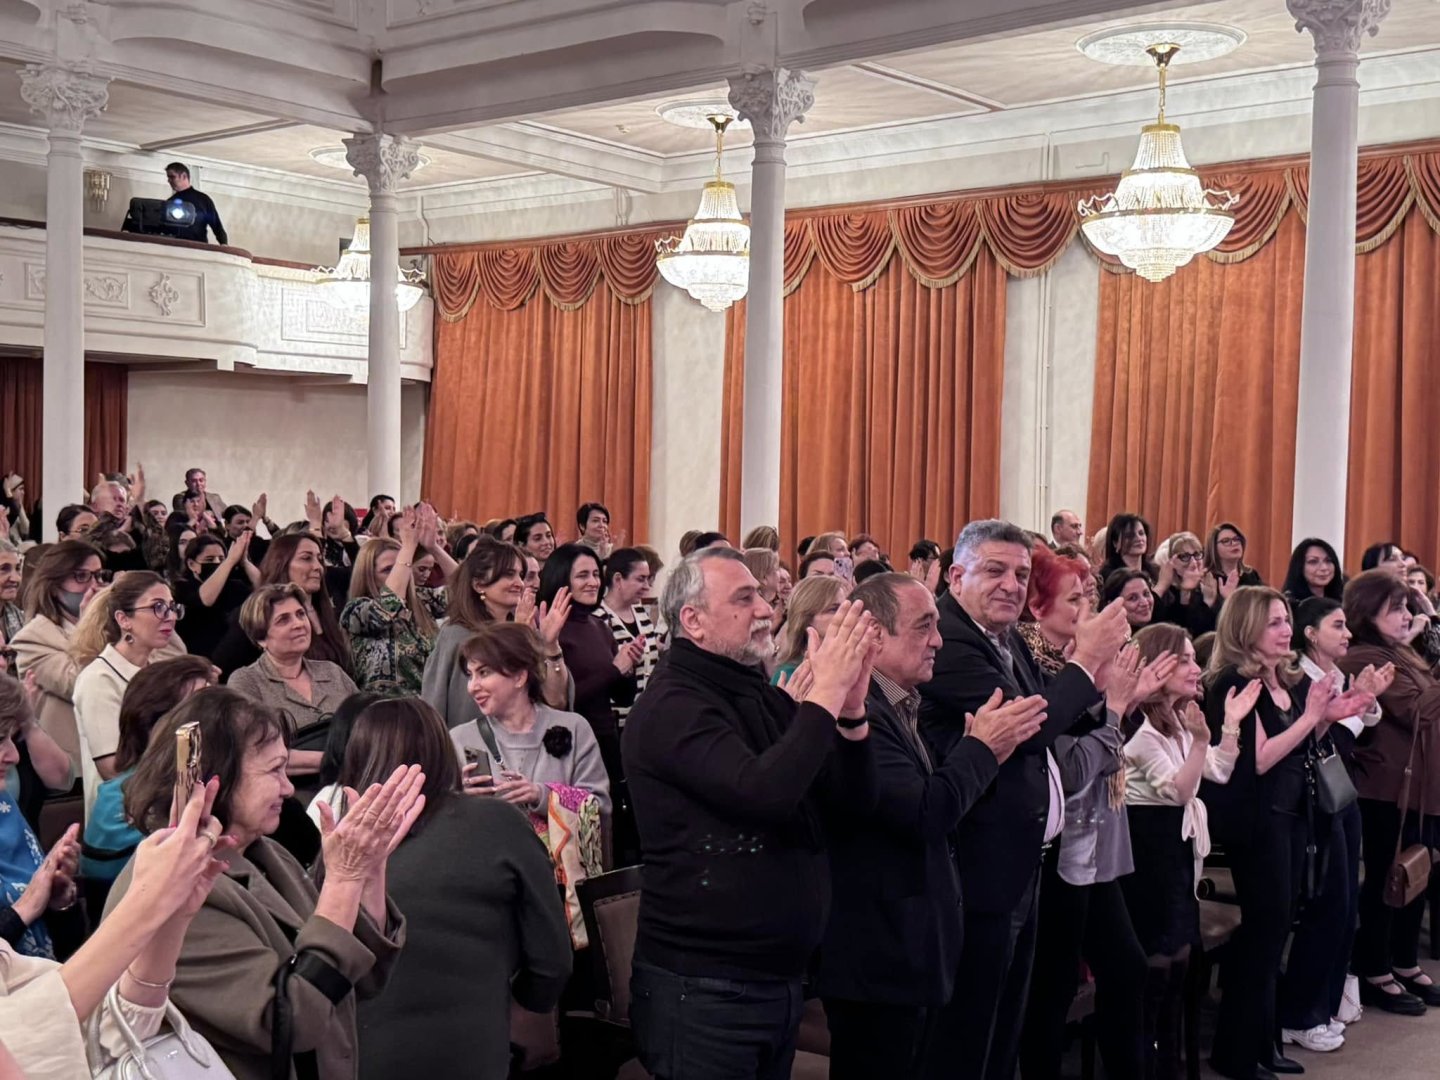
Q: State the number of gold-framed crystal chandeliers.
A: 3